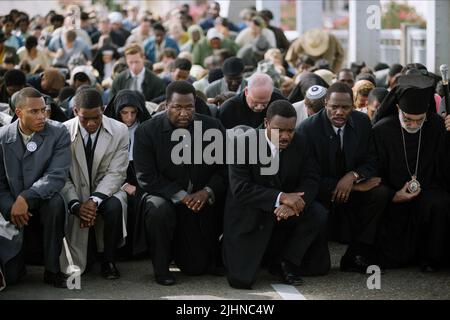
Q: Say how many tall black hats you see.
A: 1